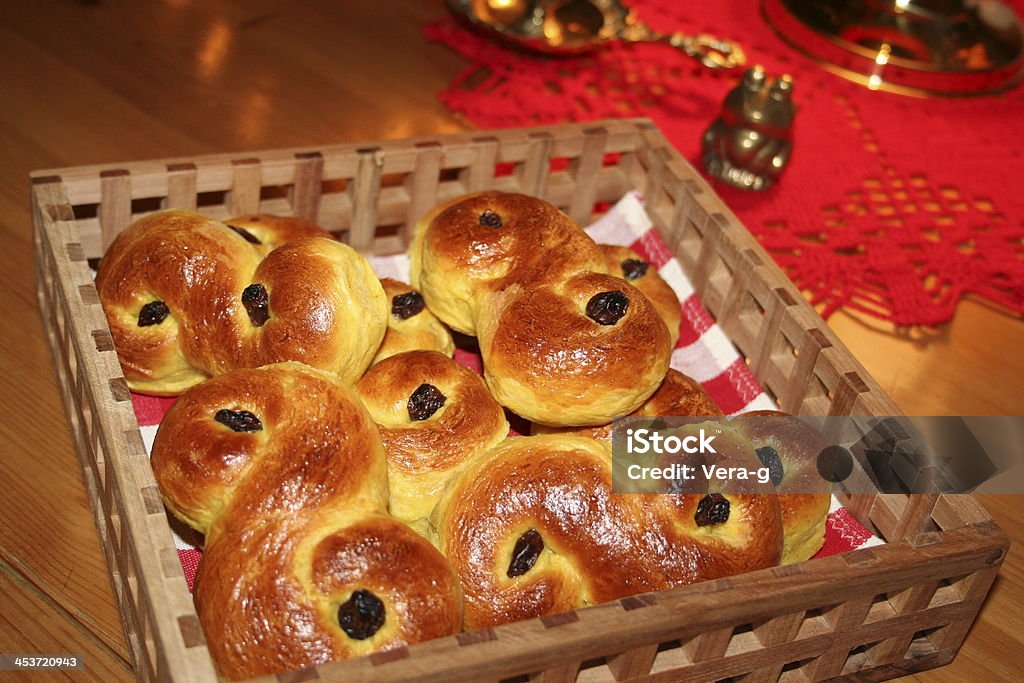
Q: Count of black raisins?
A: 13